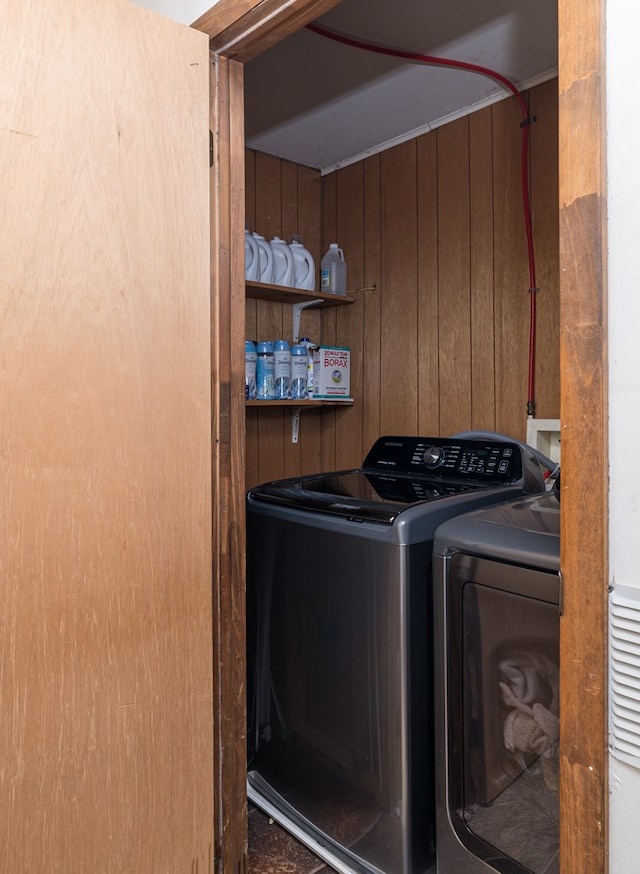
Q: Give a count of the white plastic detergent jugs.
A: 4